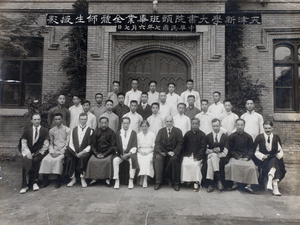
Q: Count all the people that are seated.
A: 11